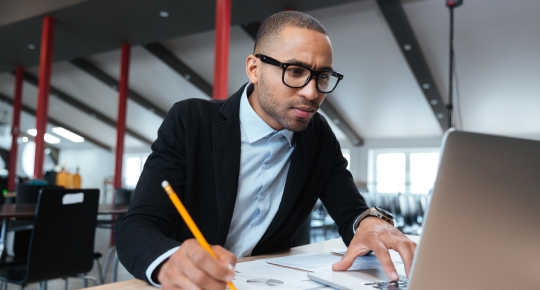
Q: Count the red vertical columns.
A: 4